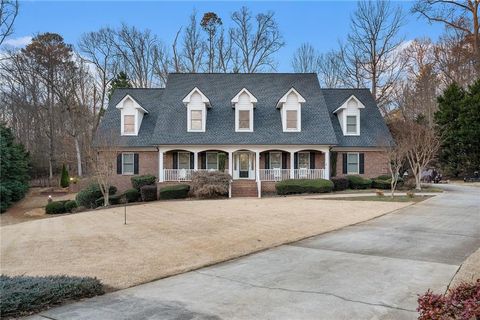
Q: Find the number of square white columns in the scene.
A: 6